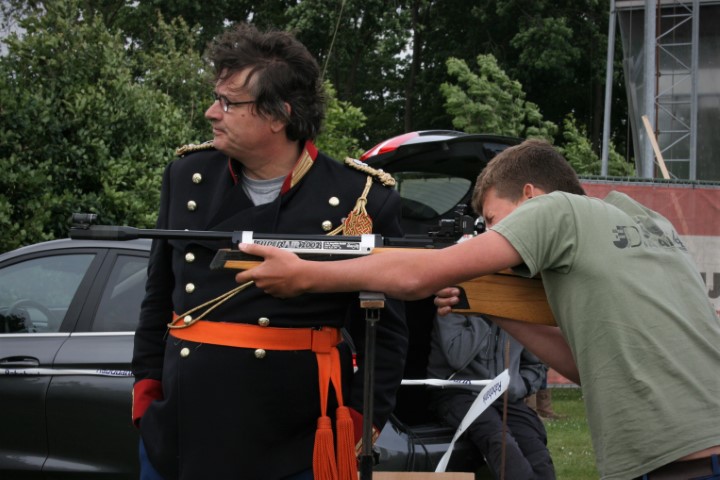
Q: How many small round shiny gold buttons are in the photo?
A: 10